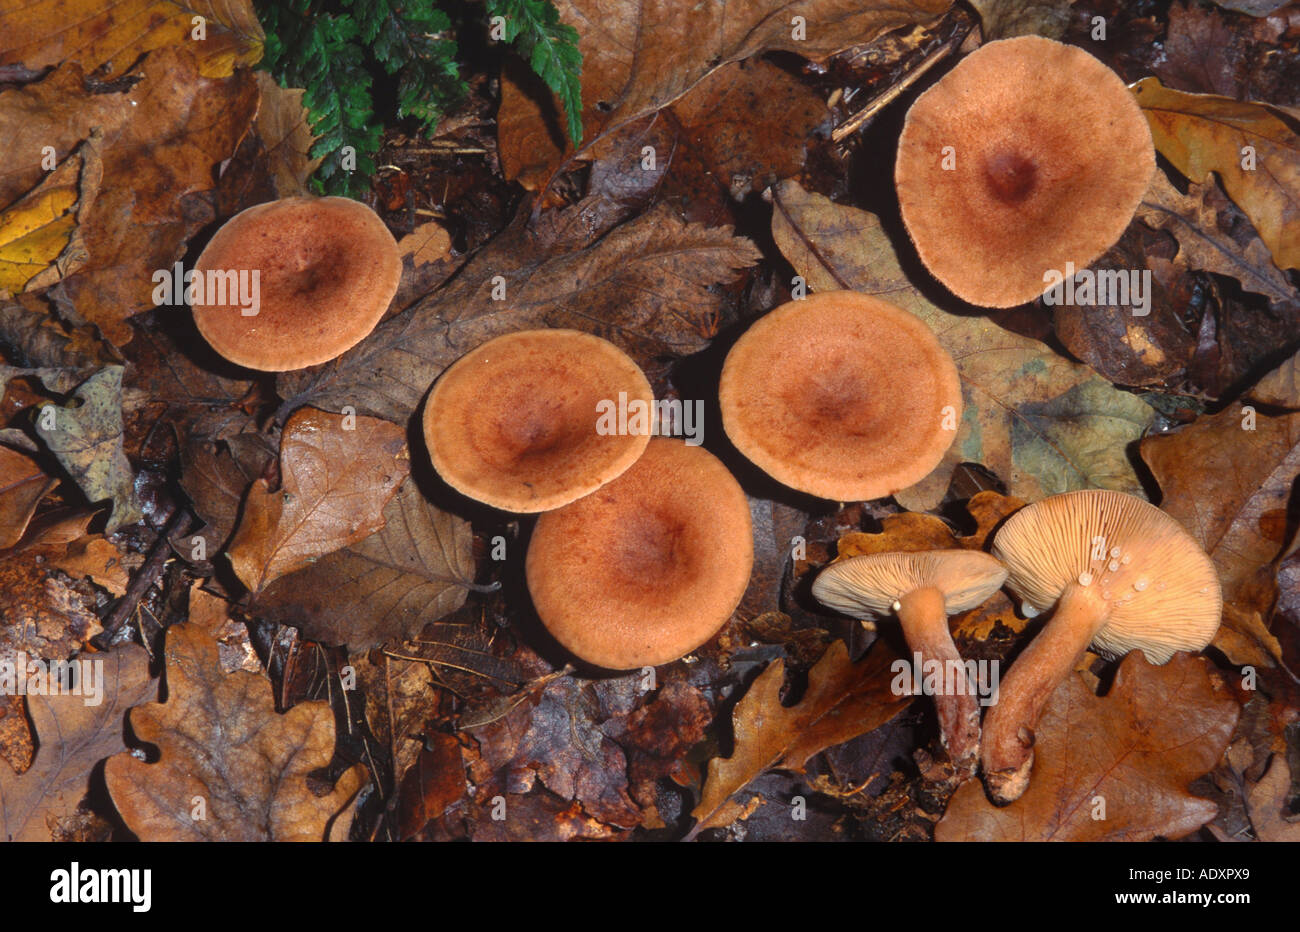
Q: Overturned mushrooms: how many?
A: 2